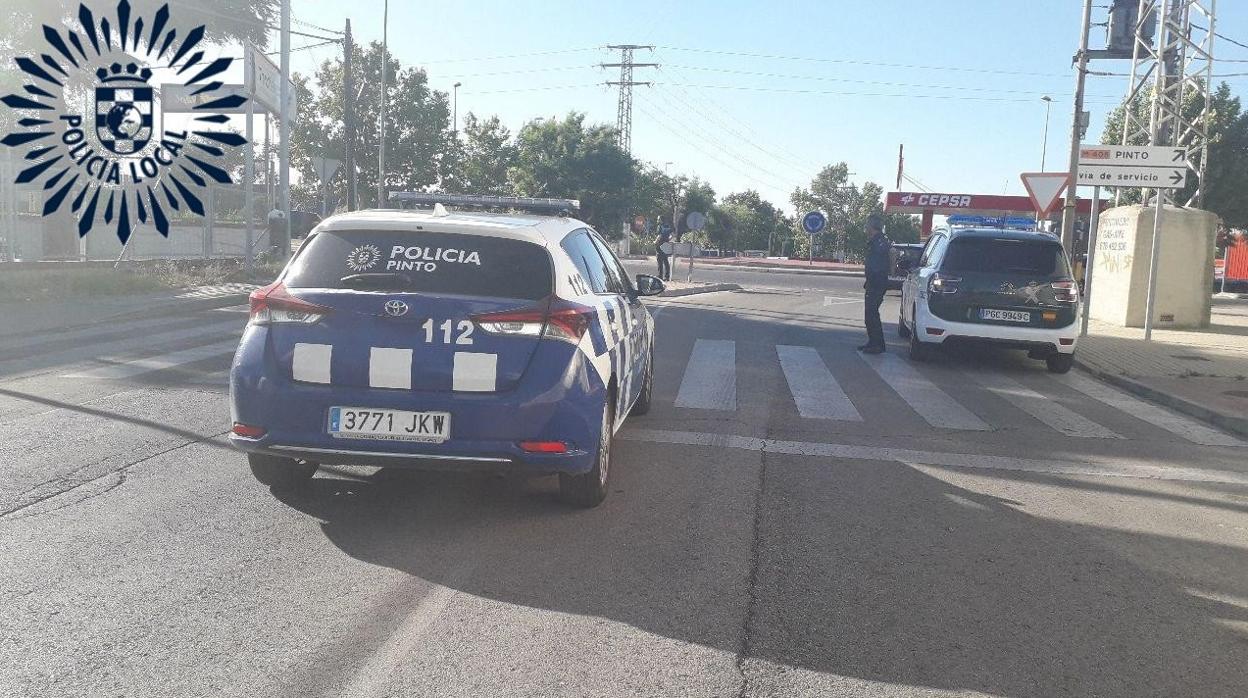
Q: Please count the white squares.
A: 3